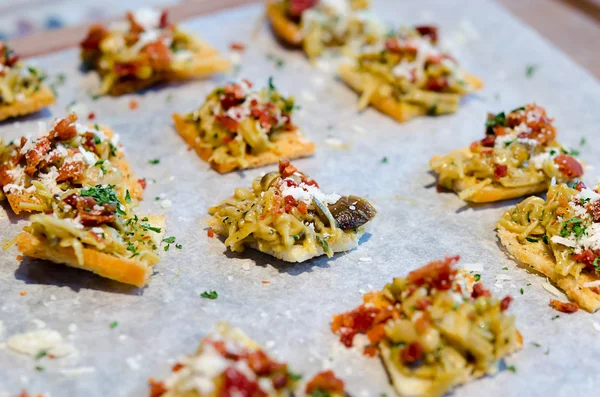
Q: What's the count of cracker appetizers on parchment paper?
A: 12